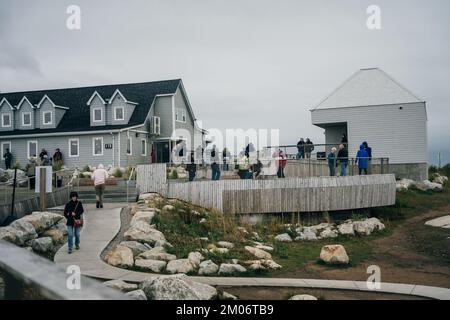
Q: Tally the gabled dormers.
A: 5